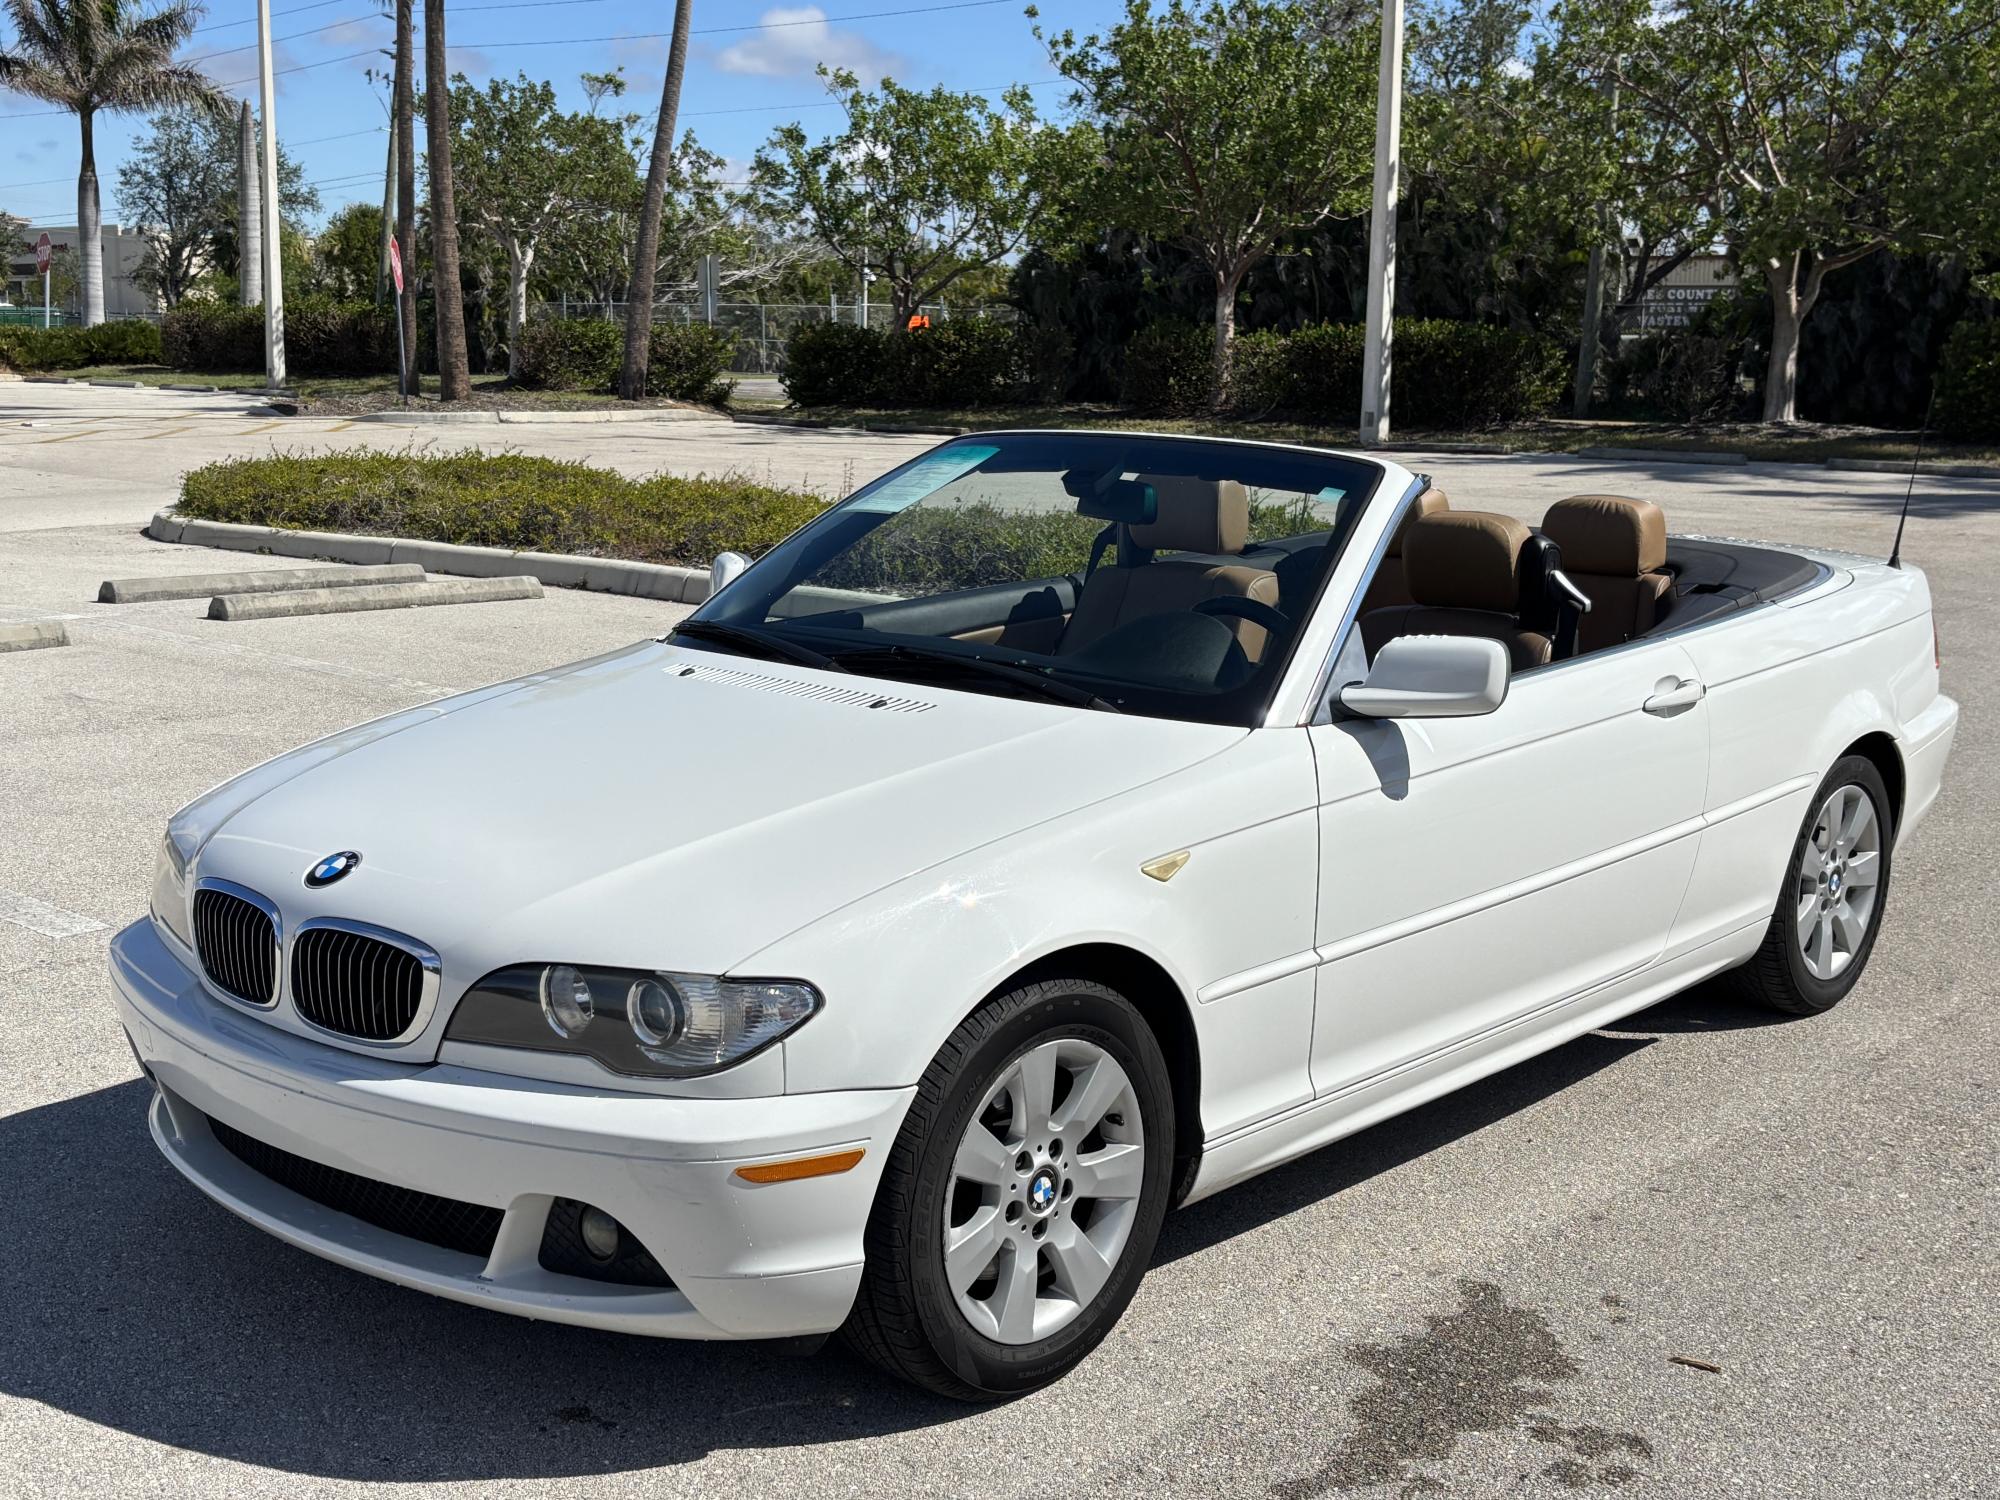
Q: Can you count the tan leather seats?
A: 4